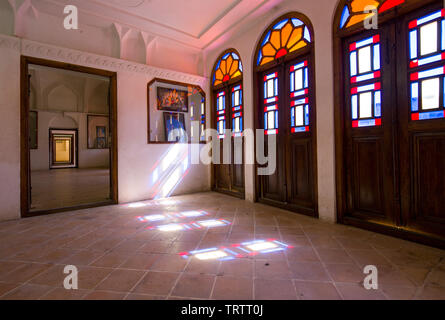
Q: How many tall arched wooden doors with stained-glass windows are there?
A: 3